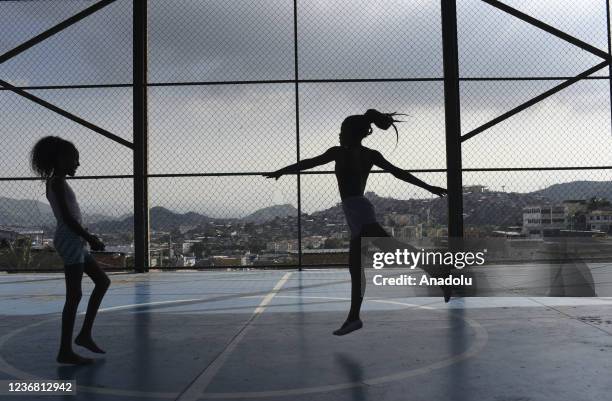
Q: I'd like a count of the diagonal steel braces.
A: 4